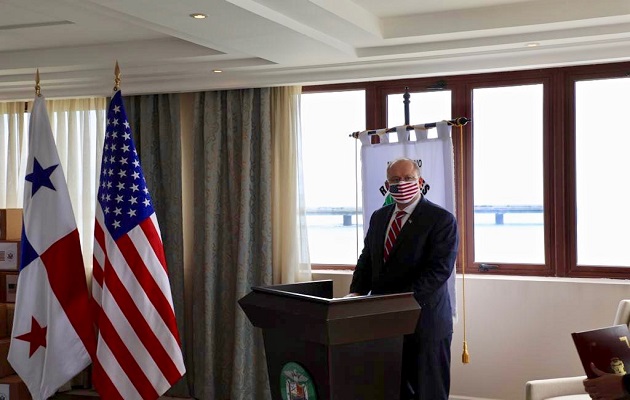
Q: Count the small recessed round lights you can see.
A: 3